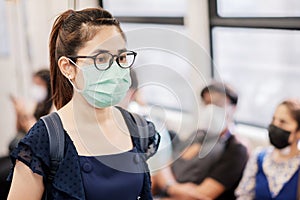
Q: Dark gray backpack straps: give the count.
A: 2